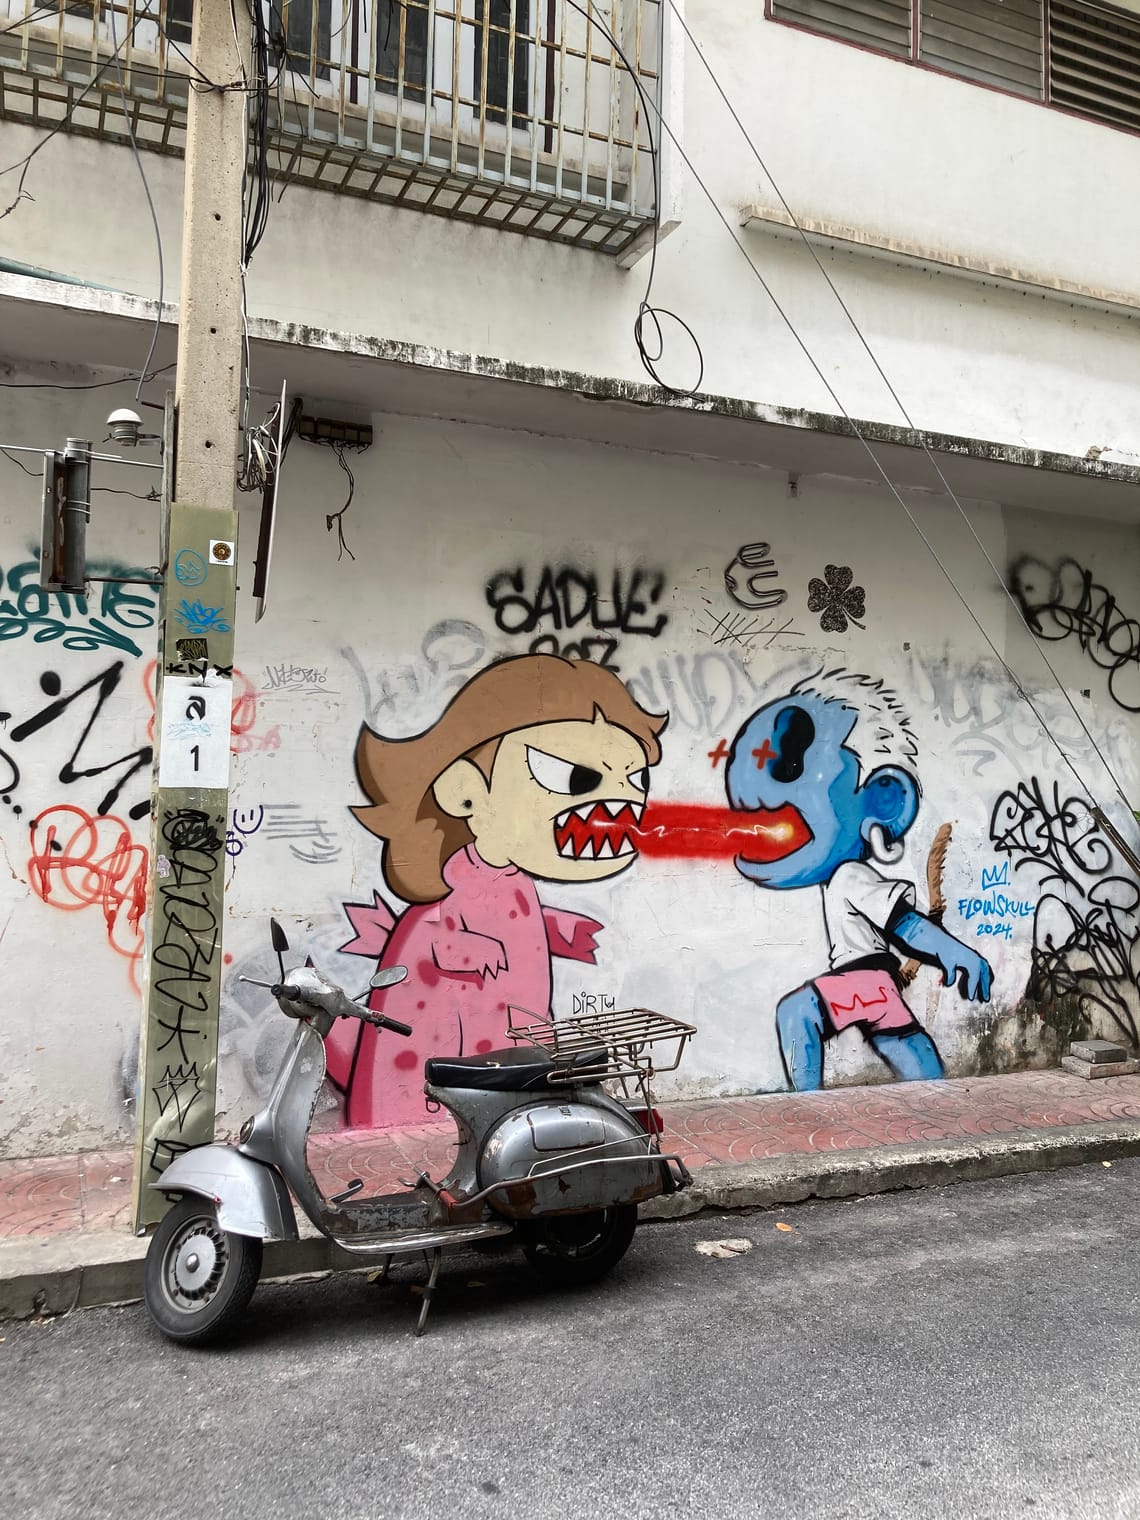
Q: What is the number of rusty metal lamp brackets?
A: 1